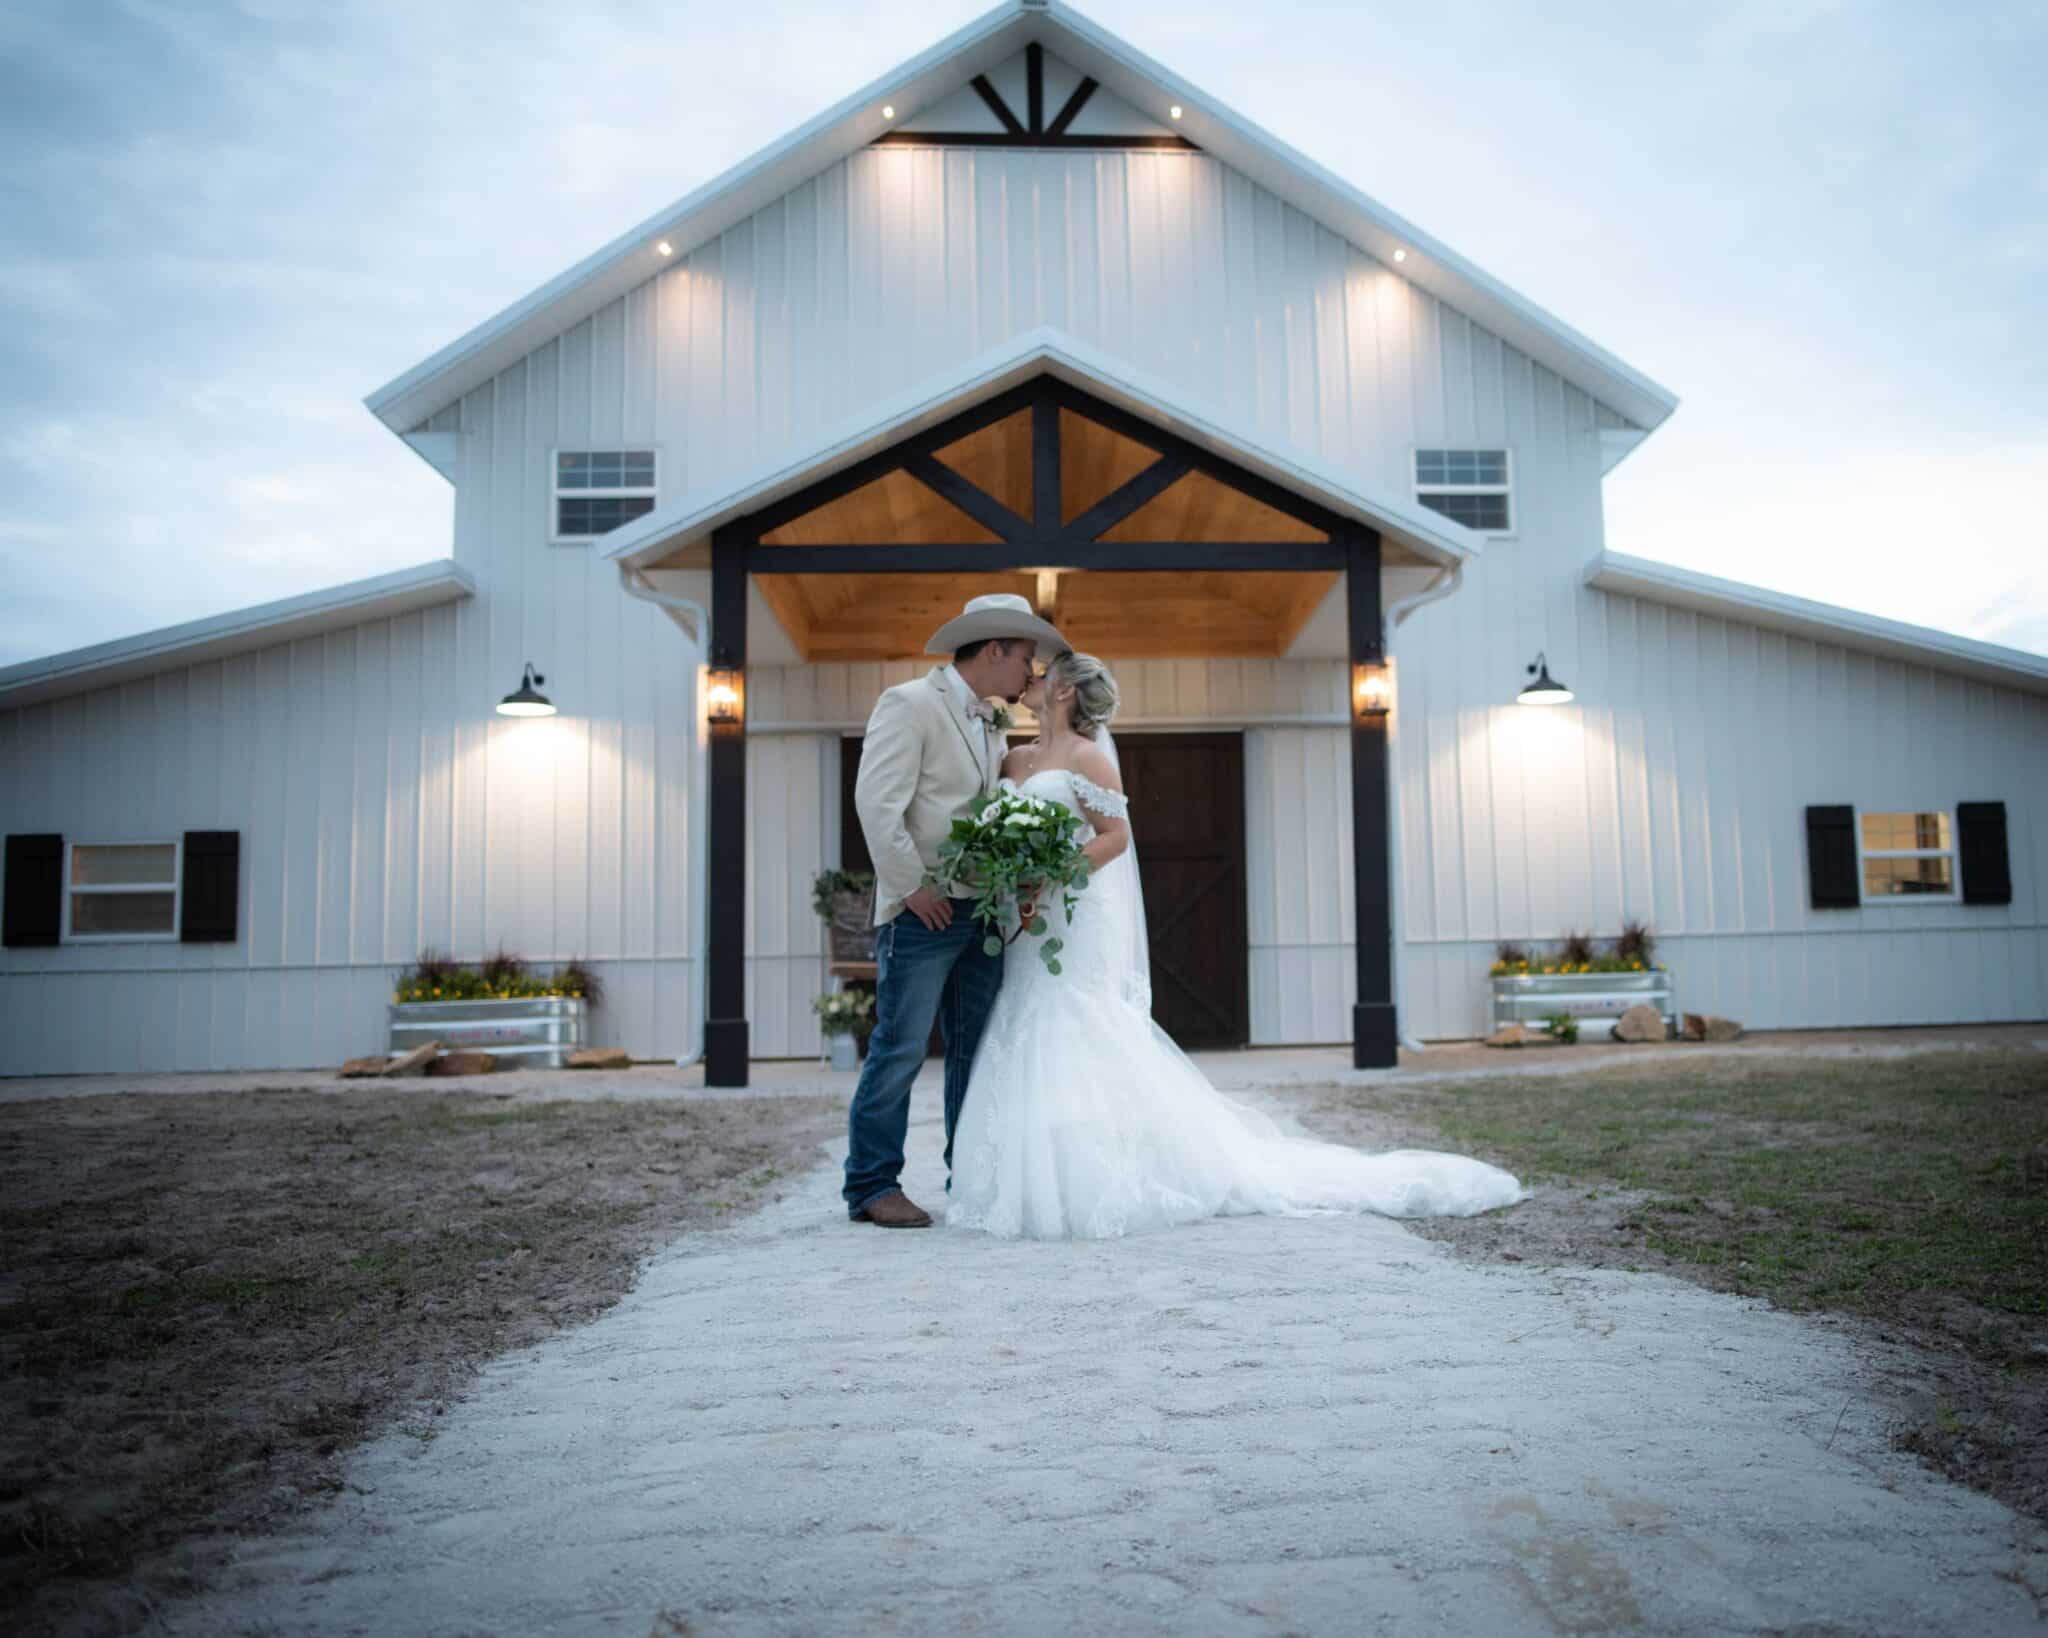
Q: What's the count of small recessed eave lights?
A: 4